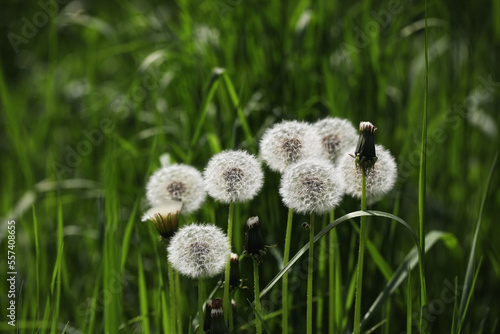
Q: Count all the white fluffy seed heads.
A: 7